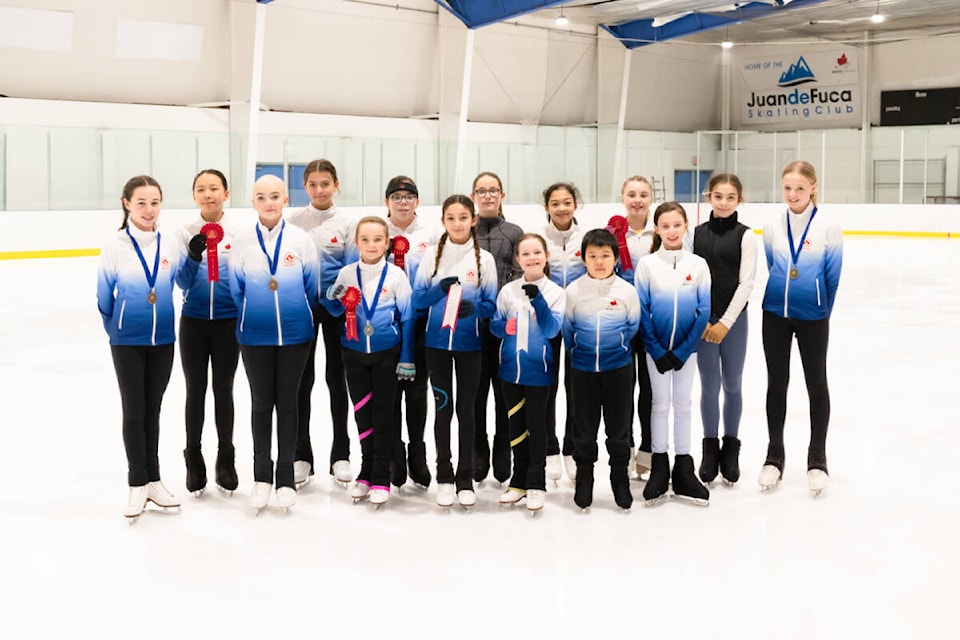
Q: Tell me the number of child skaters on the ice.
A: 15